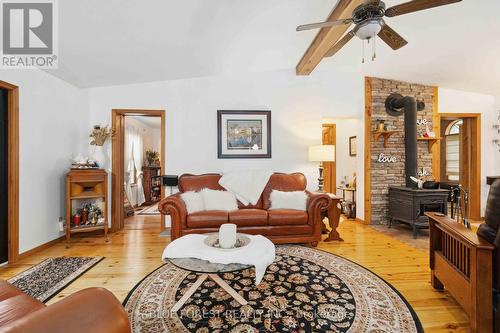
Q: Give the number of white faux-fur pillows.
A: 3